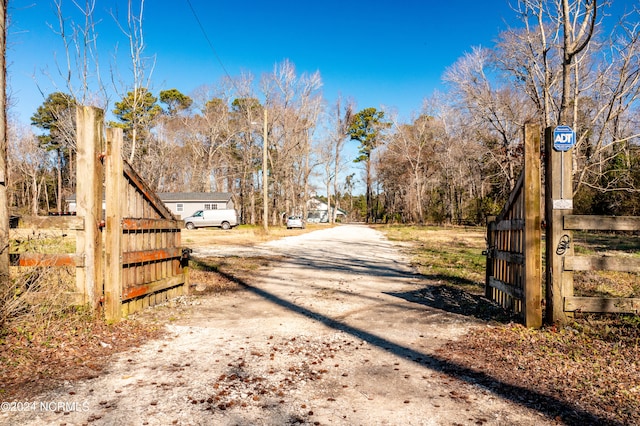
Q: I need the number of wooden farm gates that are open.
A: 2